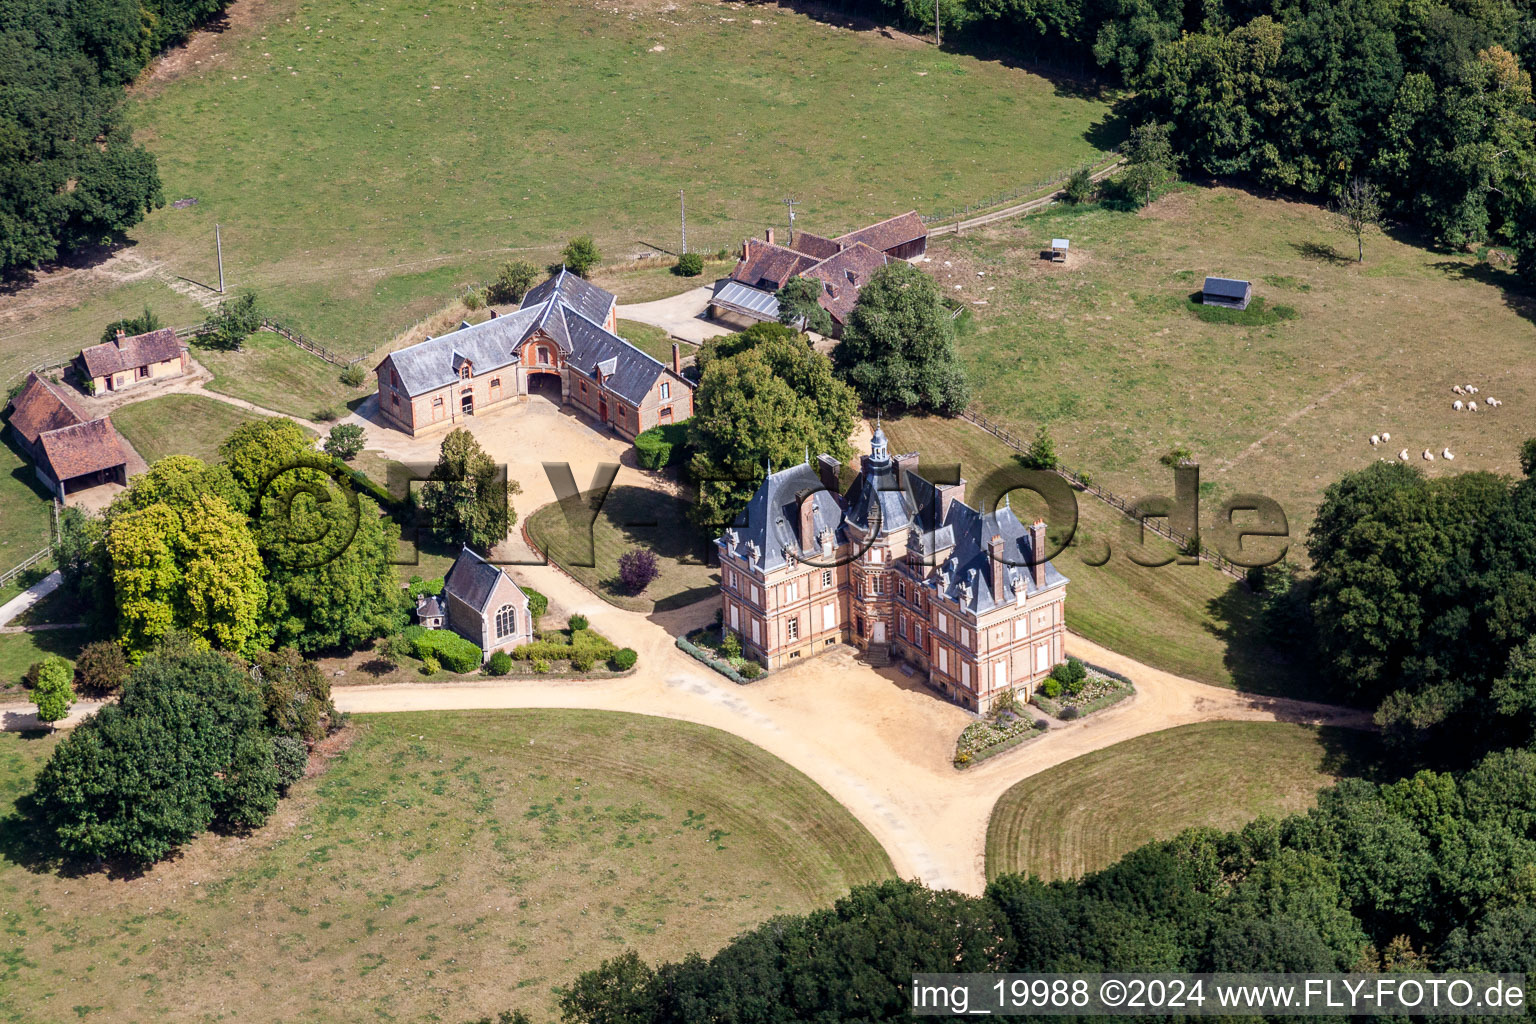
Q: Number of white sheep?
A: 10